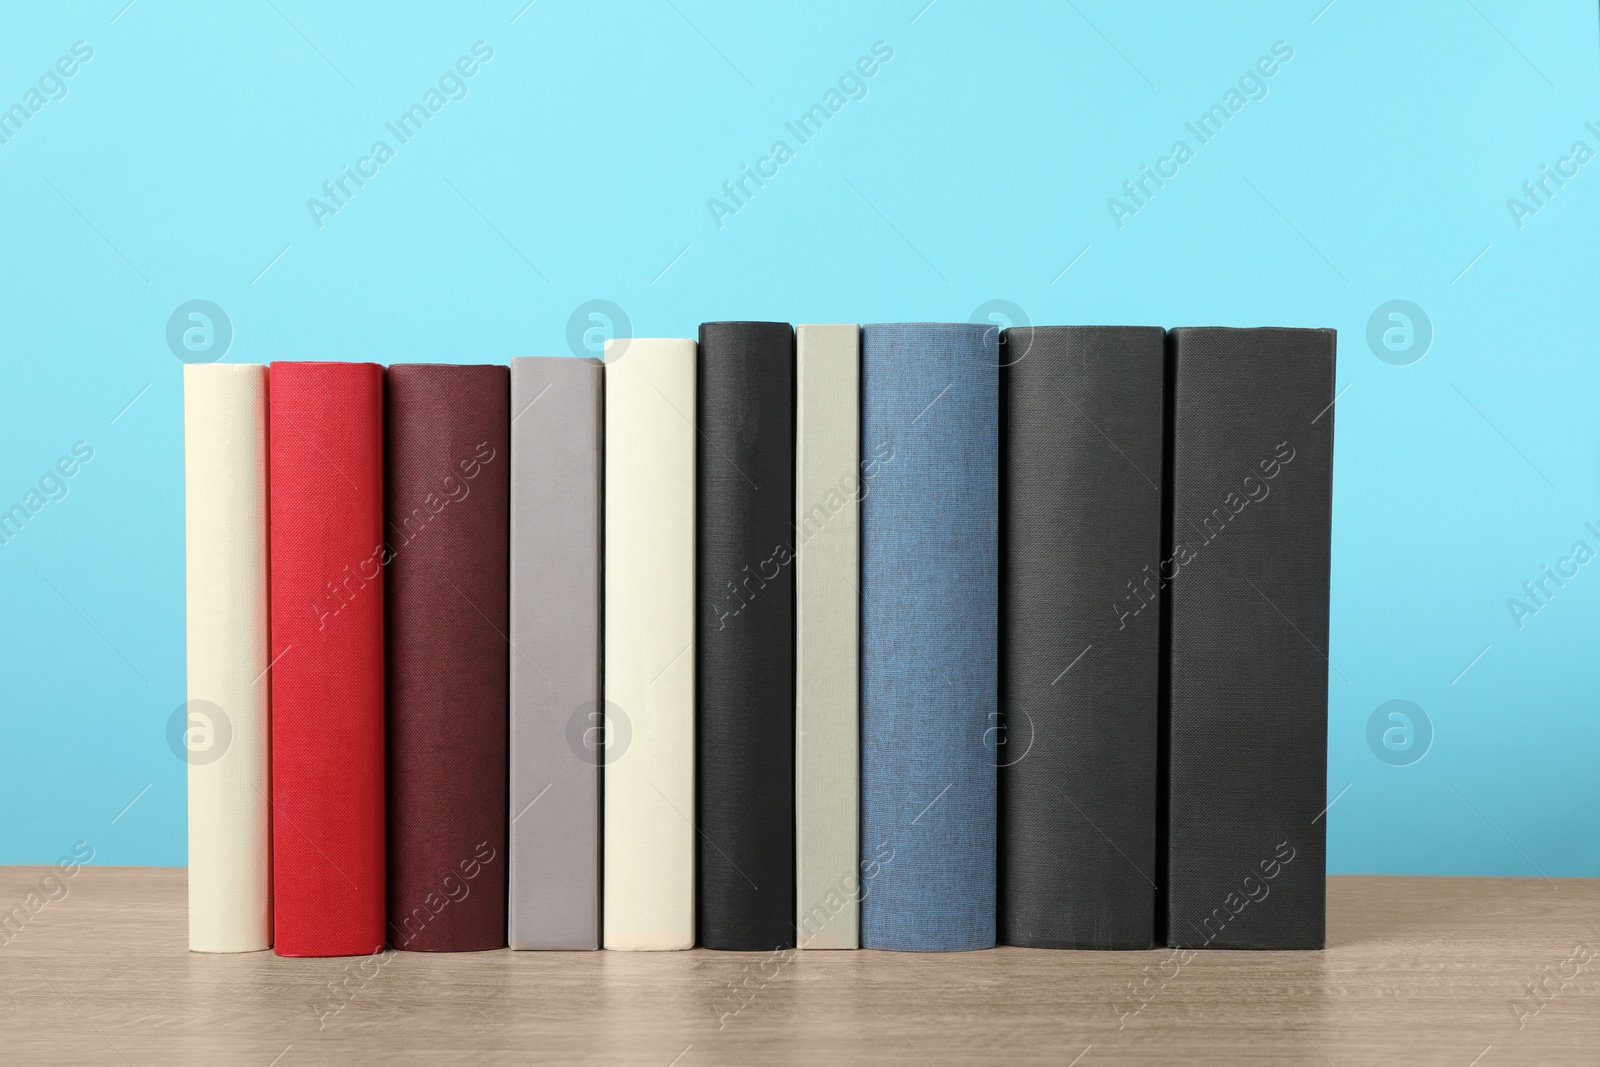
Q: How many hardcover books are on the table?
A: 10